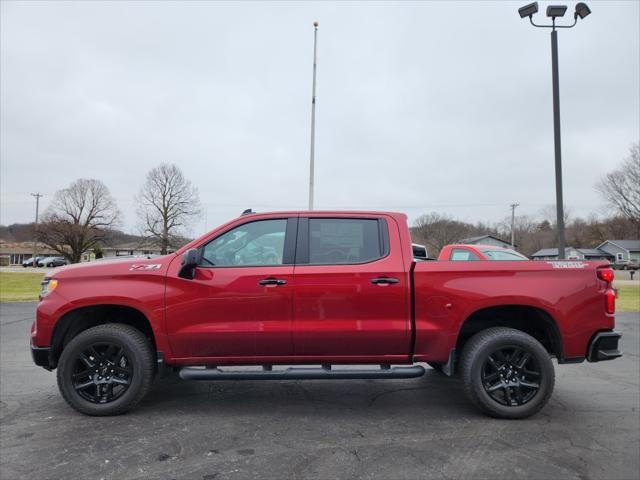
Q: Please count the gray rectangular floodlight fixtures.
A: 3